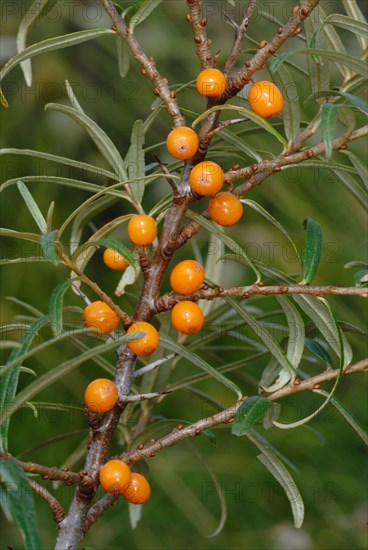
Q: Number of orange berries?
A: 14